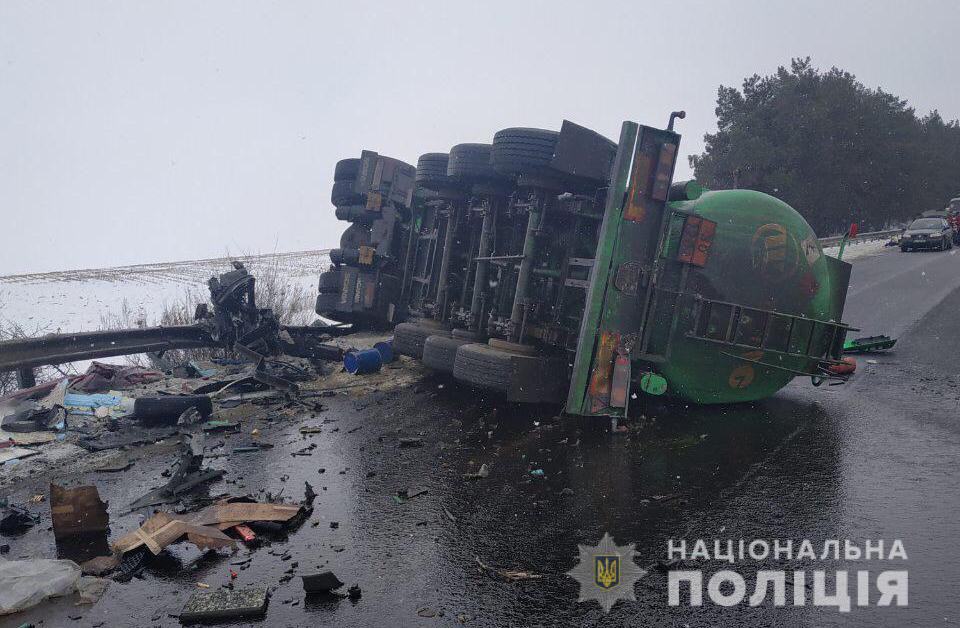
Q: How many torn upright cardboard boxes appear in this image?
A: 1